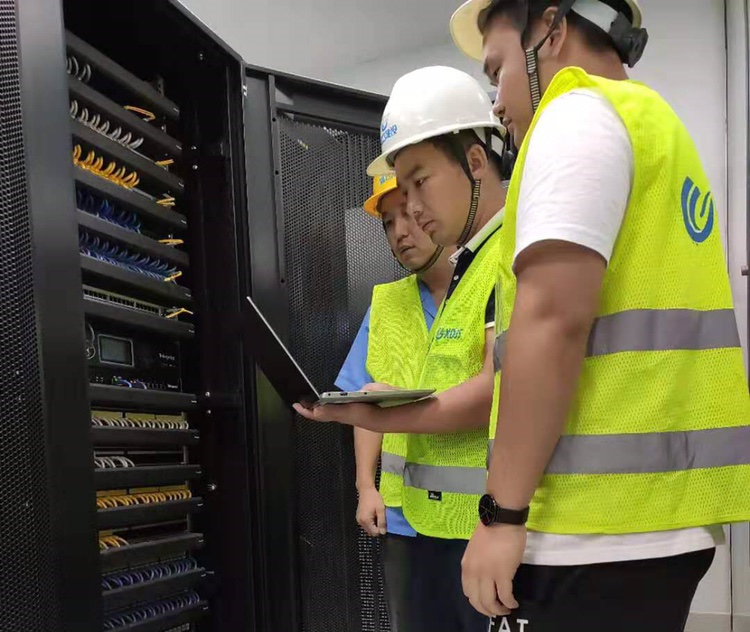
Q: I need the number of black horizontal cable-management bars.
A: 14